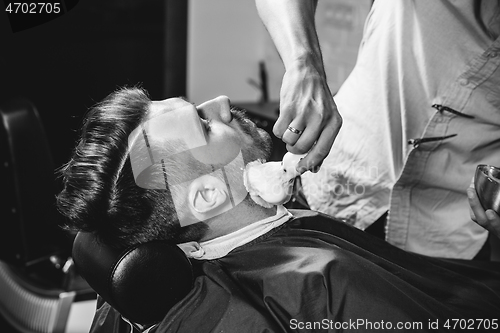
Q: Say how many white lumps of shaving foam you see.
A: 1